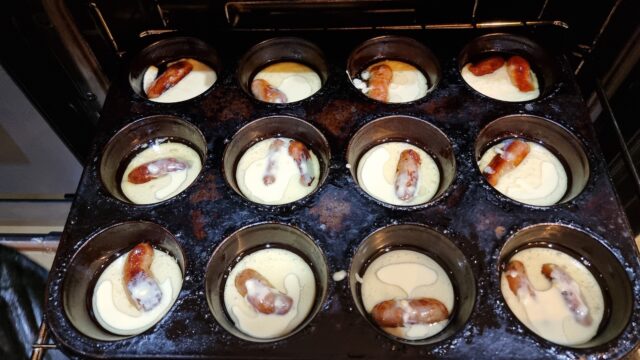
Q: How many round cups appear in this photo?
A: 12